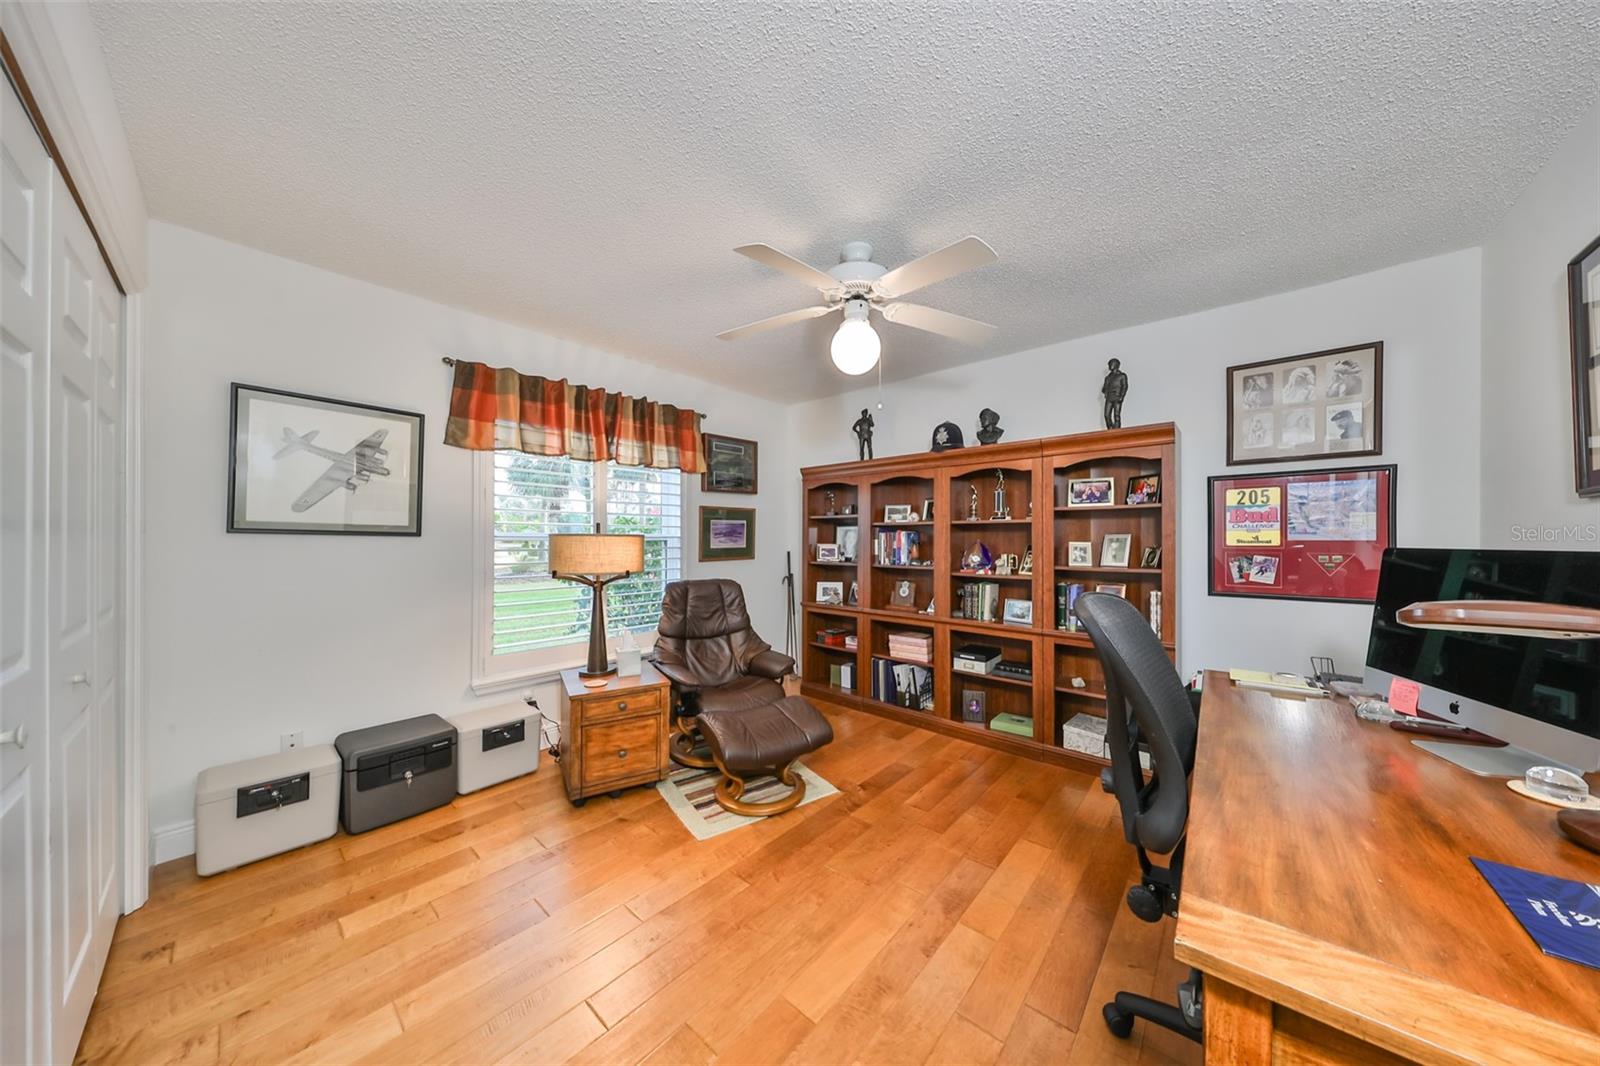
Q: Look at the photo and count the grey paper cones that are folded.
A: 0